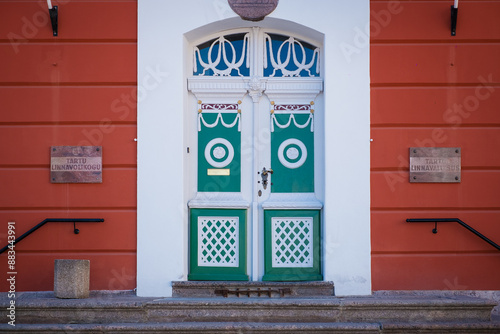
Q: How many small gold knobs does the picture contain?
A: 8